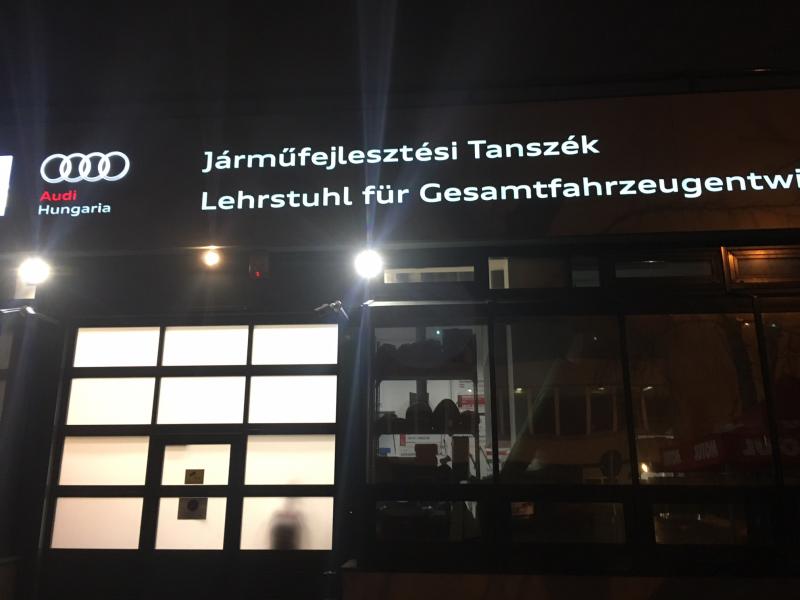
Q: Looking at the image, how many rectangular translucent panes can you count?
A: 12